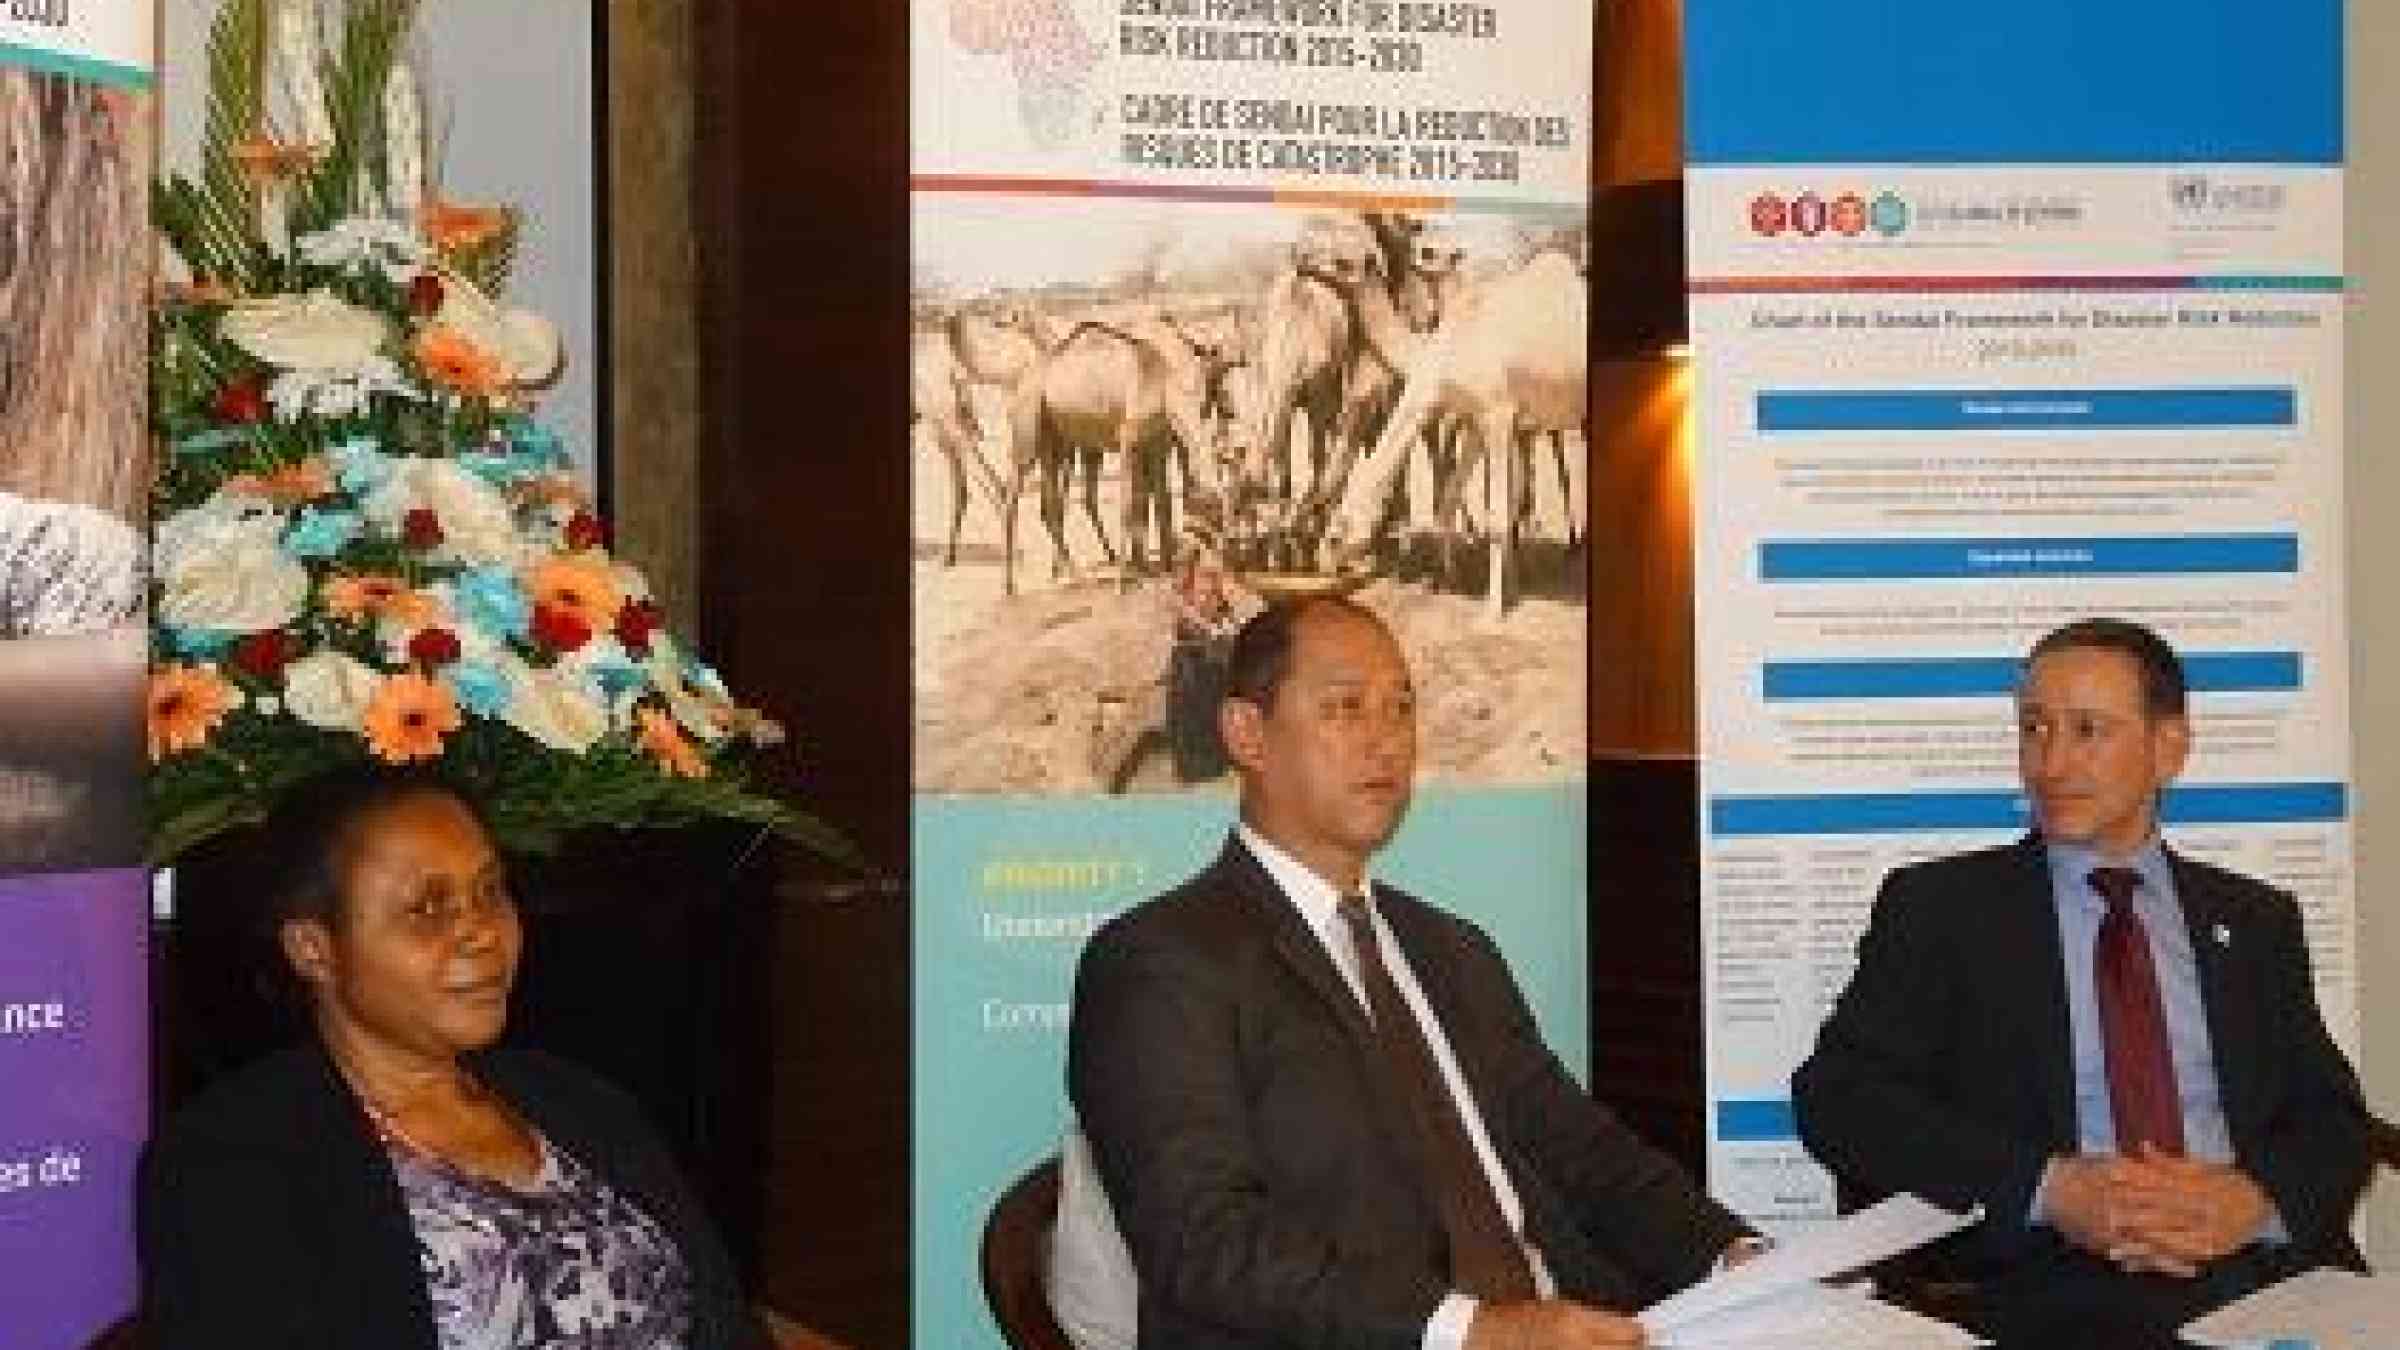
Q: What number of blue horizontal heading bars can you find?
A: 5